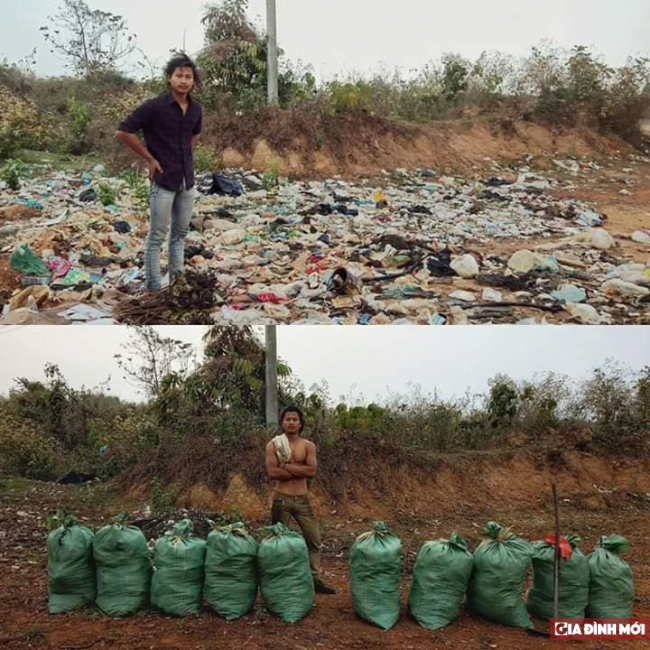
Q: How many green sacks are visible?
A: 10